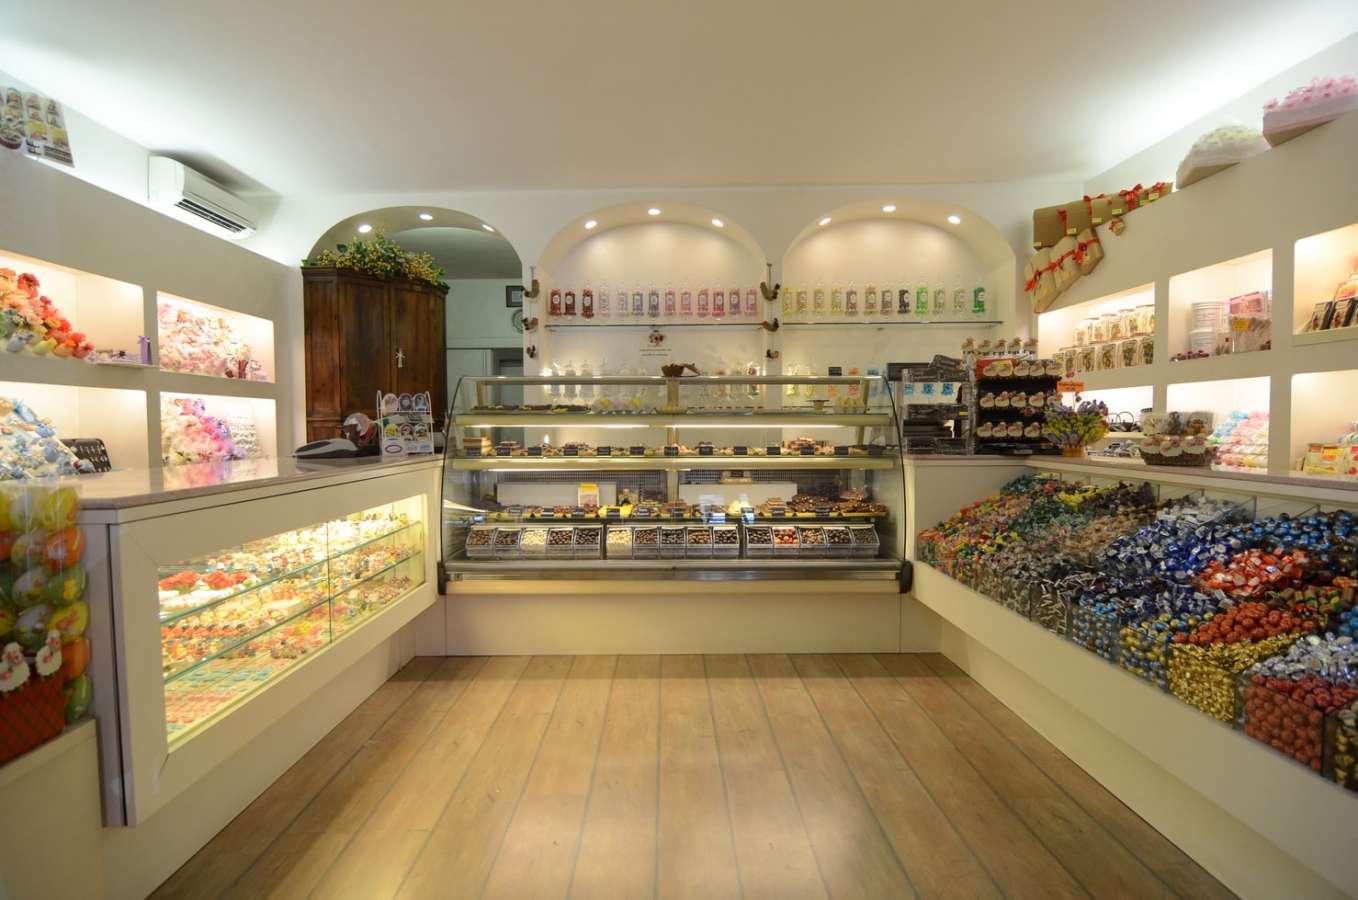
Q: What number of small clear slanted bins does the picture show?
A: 15